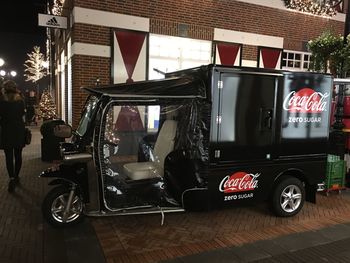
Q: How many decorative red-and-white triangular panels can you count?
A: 3